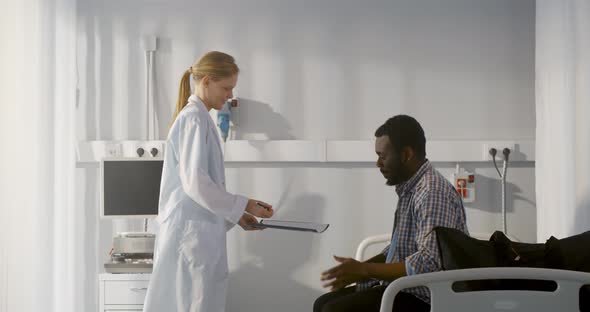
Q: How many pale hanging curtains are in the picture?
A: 2